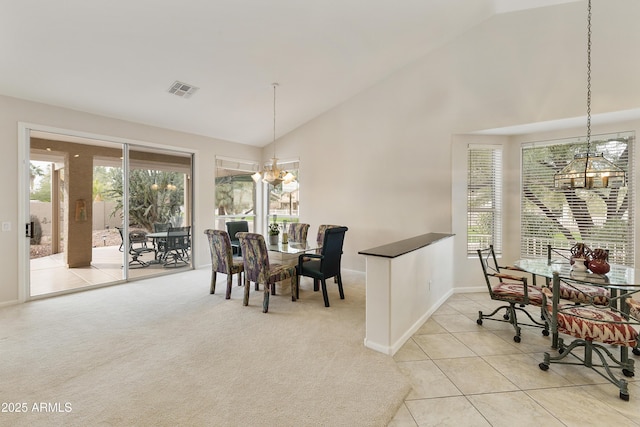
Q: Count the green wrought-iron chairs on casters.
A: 4